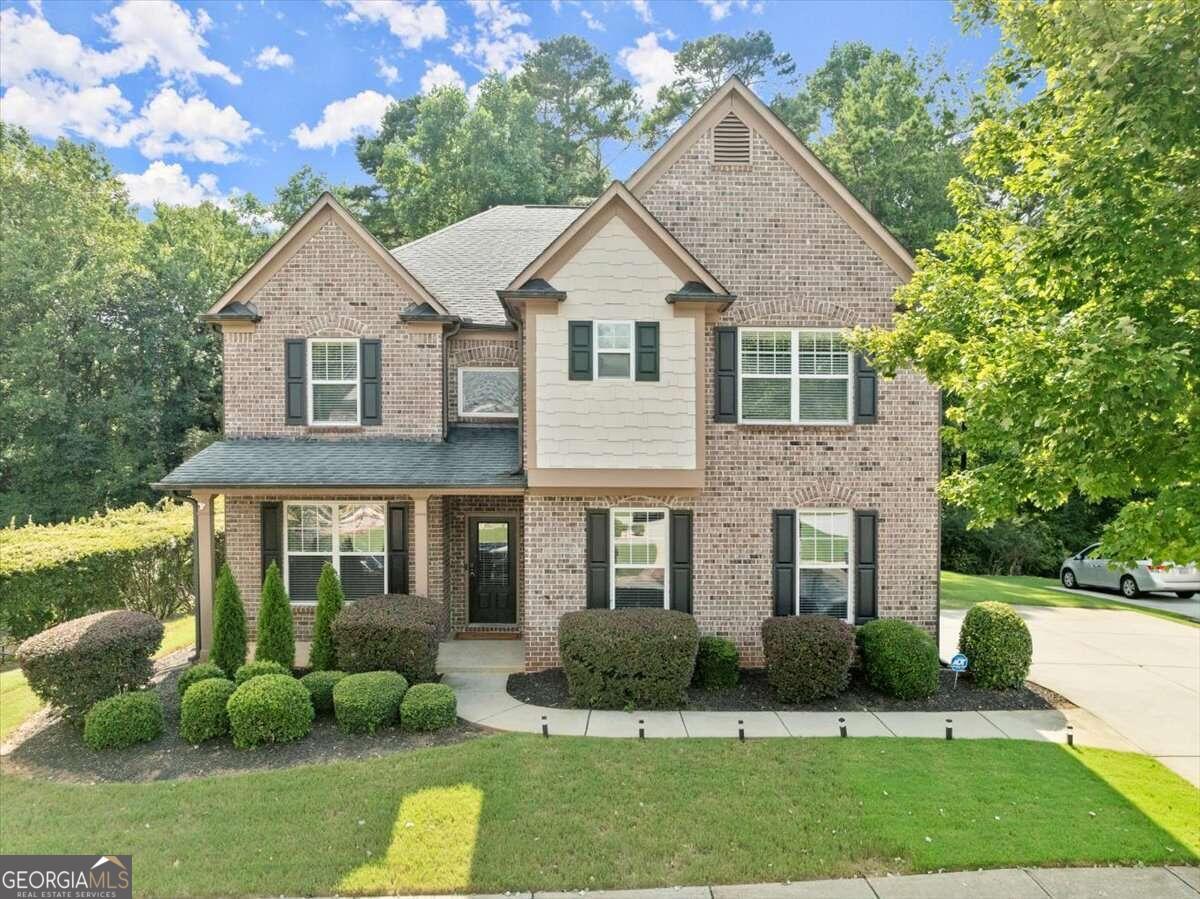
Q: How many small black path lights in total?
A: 6